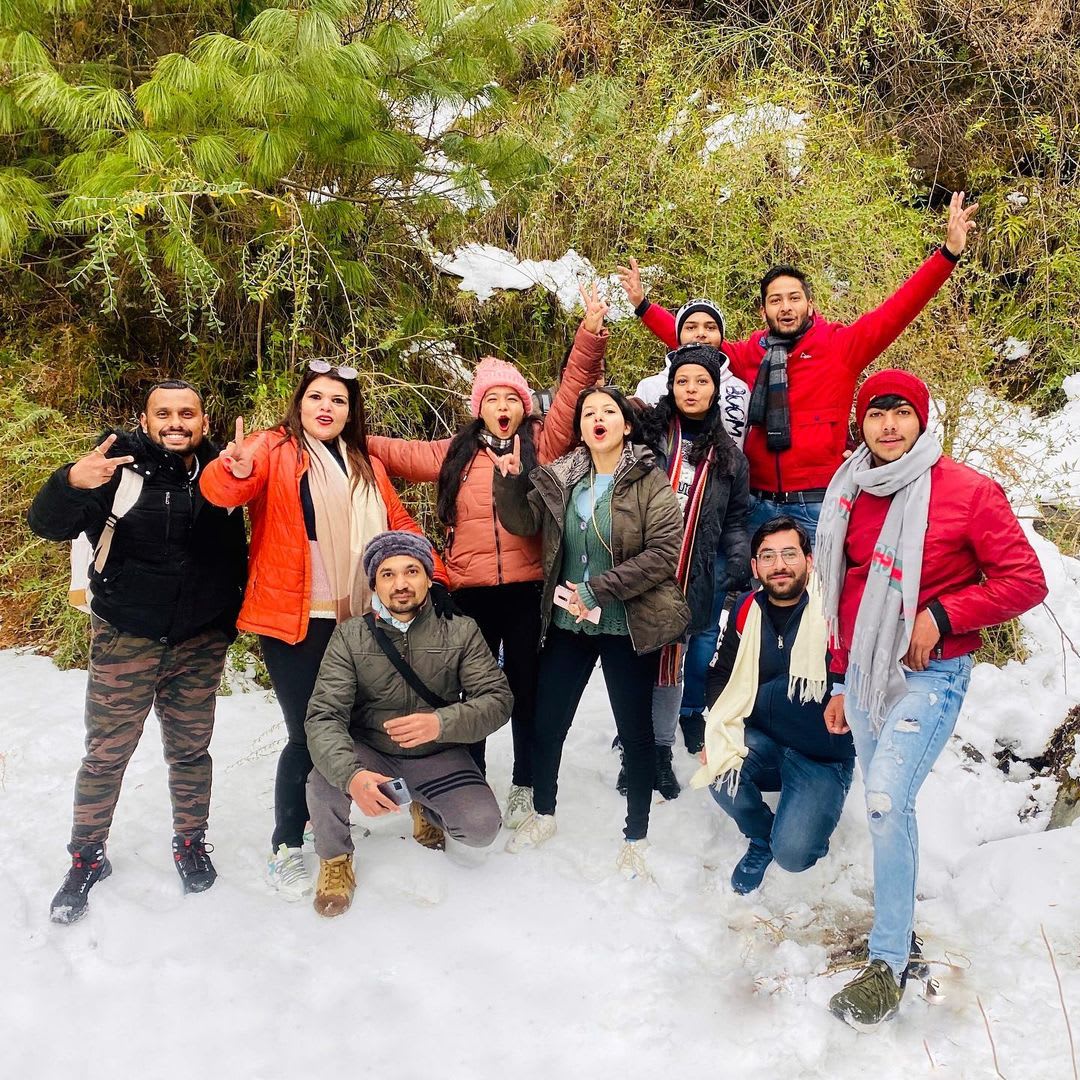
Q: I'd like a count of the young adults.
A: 10